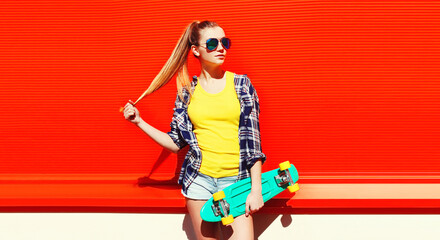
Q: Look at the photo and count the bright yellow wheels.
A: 4